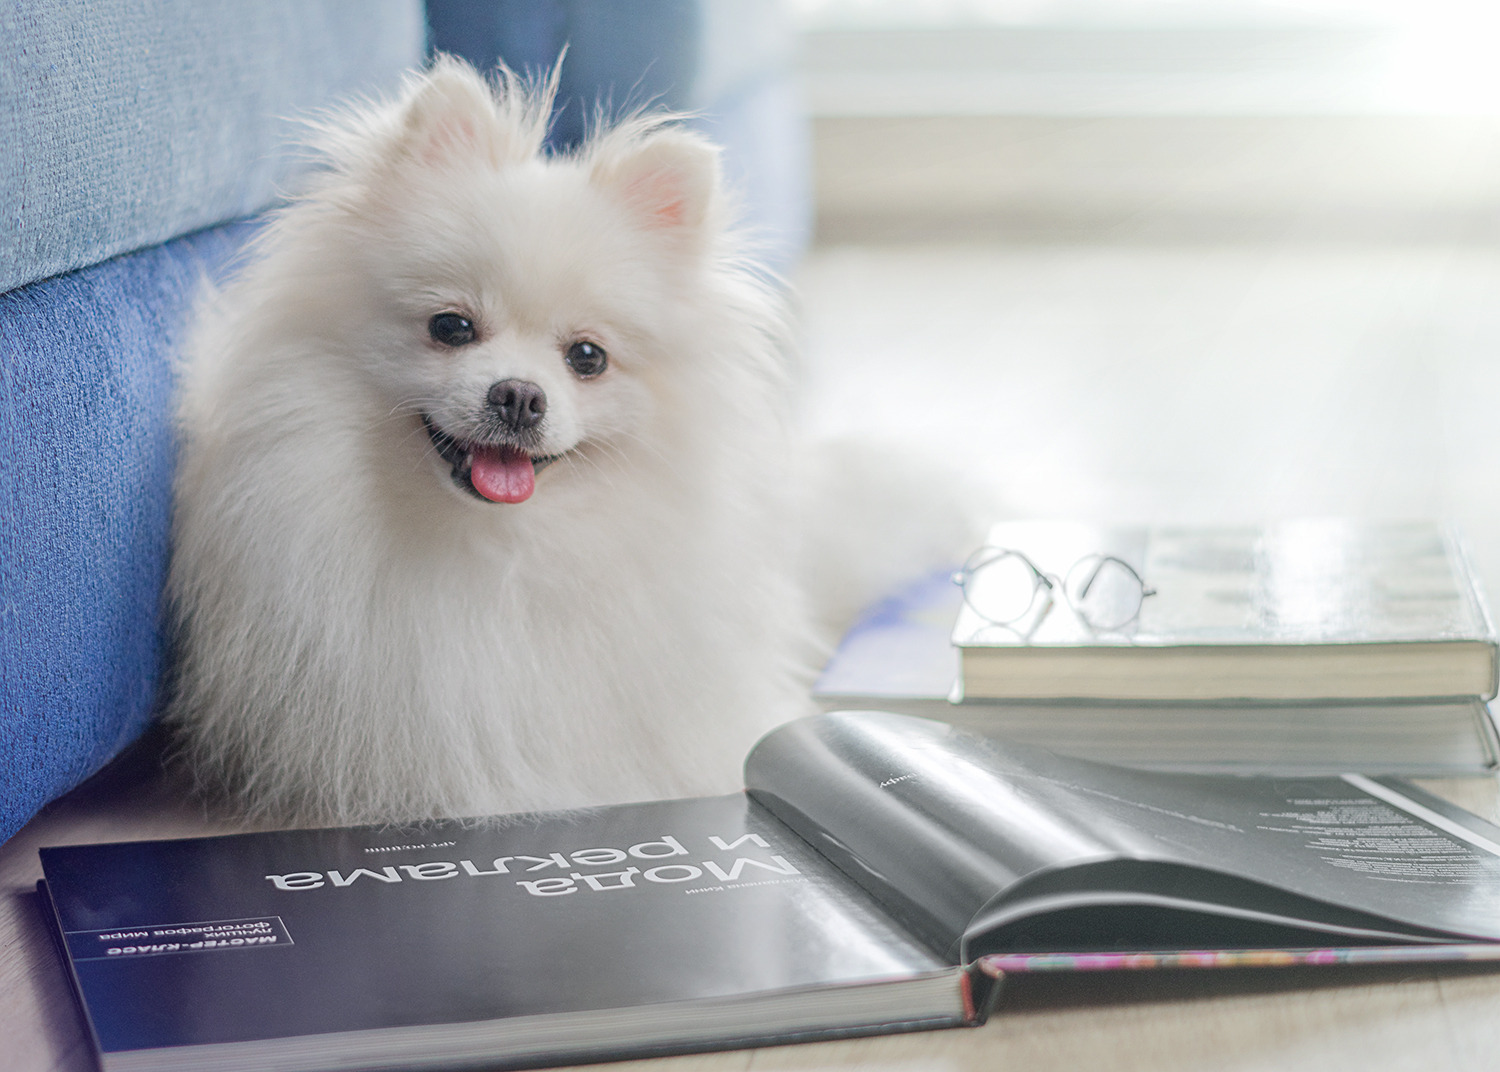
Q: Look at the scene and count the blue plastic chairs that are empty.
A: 0